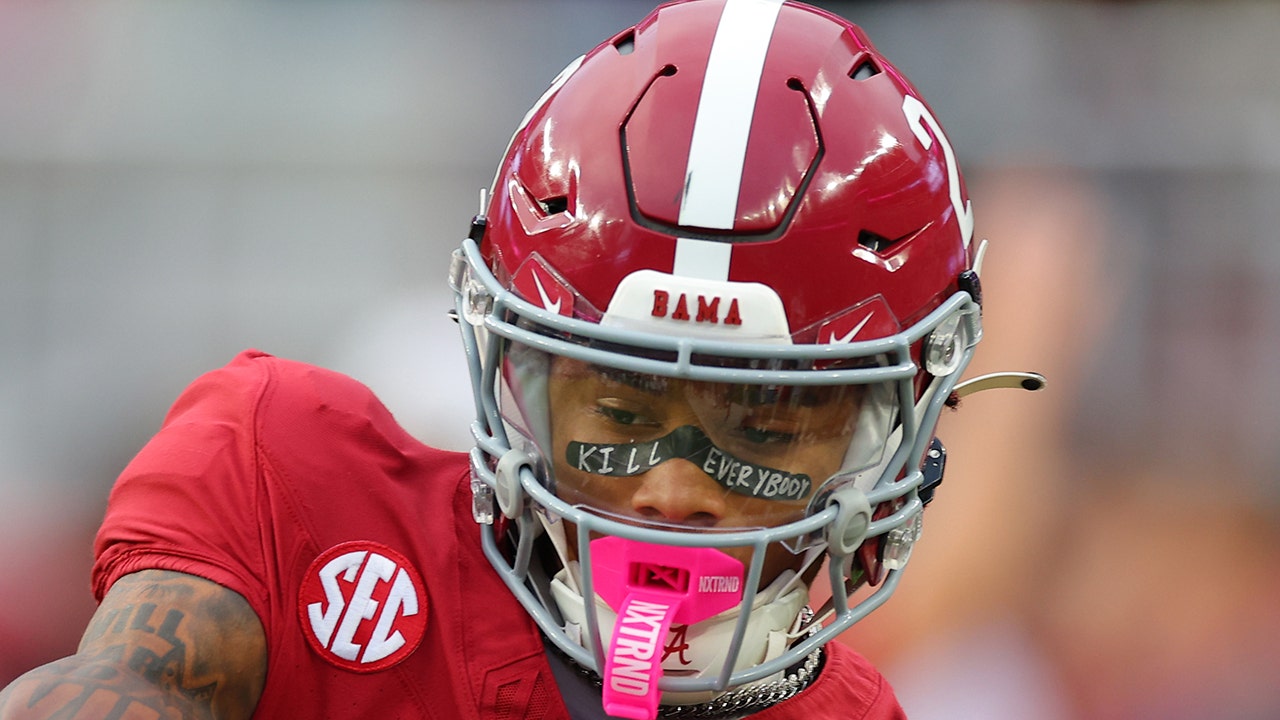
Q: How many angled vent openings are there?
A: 4